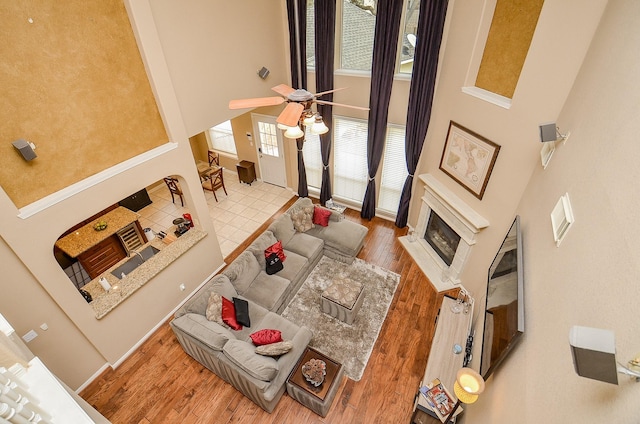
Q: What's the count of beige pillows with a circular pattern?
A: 3